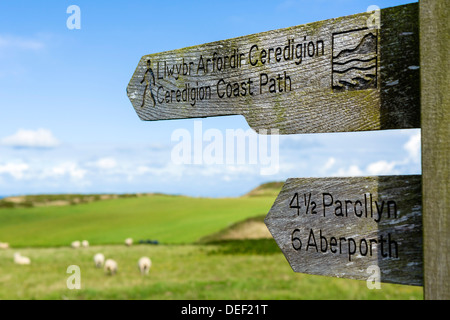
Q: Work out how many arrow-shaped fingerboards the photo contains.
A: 2